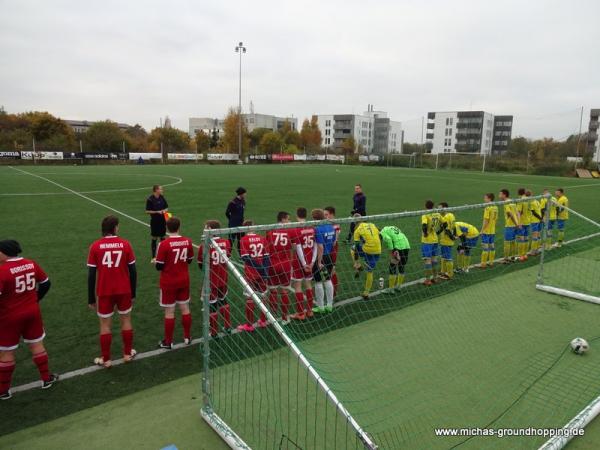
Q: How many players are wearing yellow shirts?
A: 10